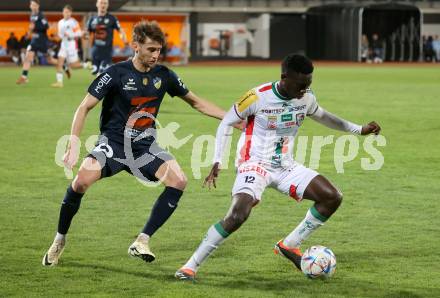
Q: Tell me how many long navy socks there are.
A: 2